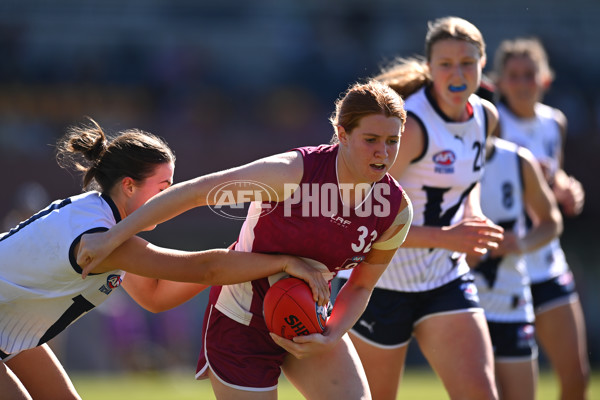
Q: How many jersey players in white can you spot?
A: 4